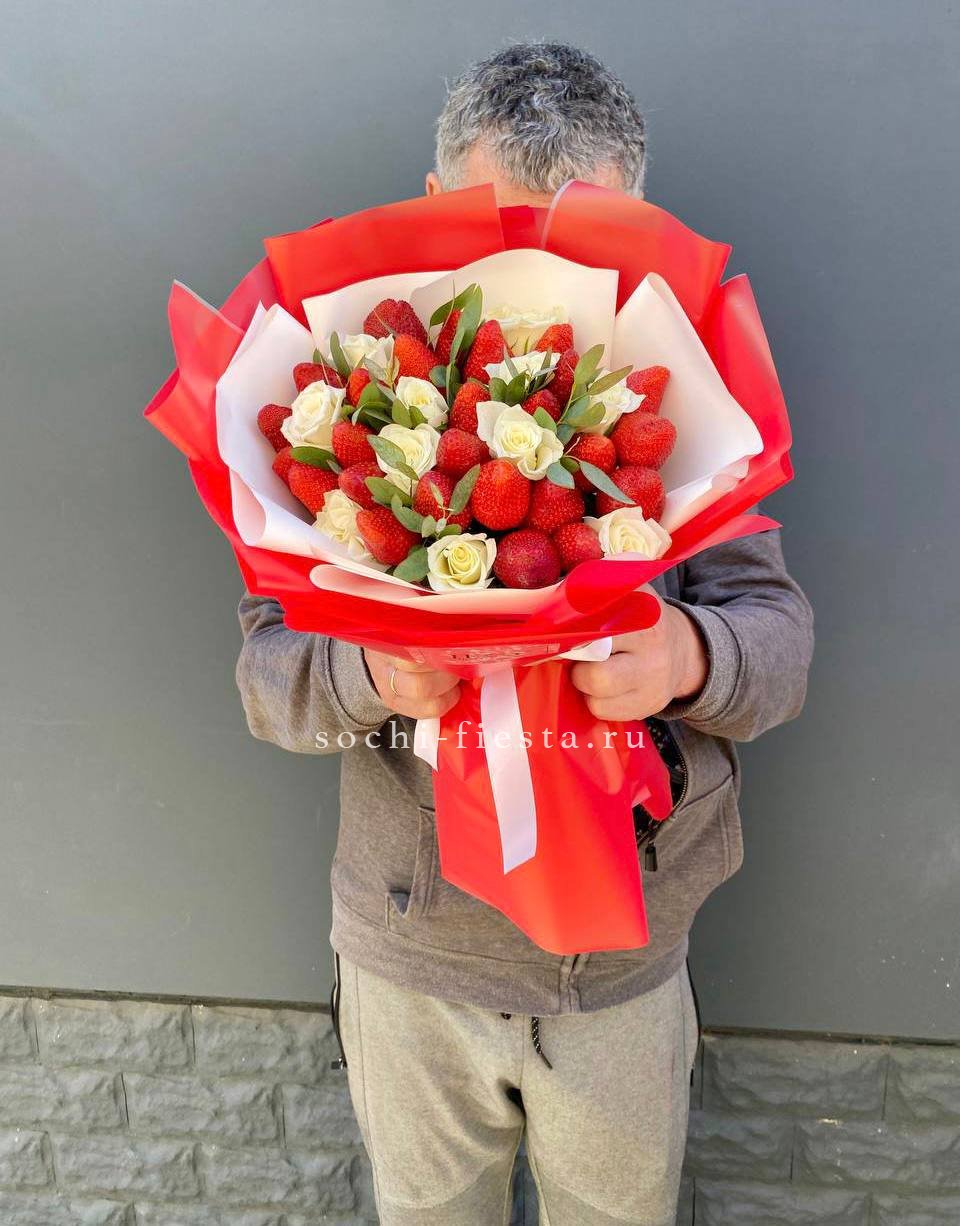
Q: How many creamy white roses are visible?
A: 11